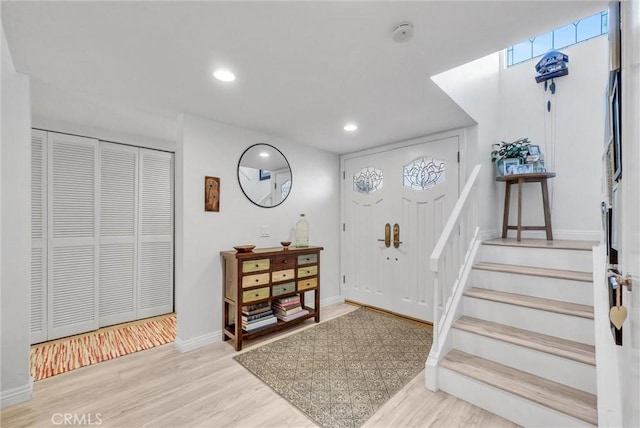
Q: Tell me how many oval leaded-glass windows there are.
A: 2